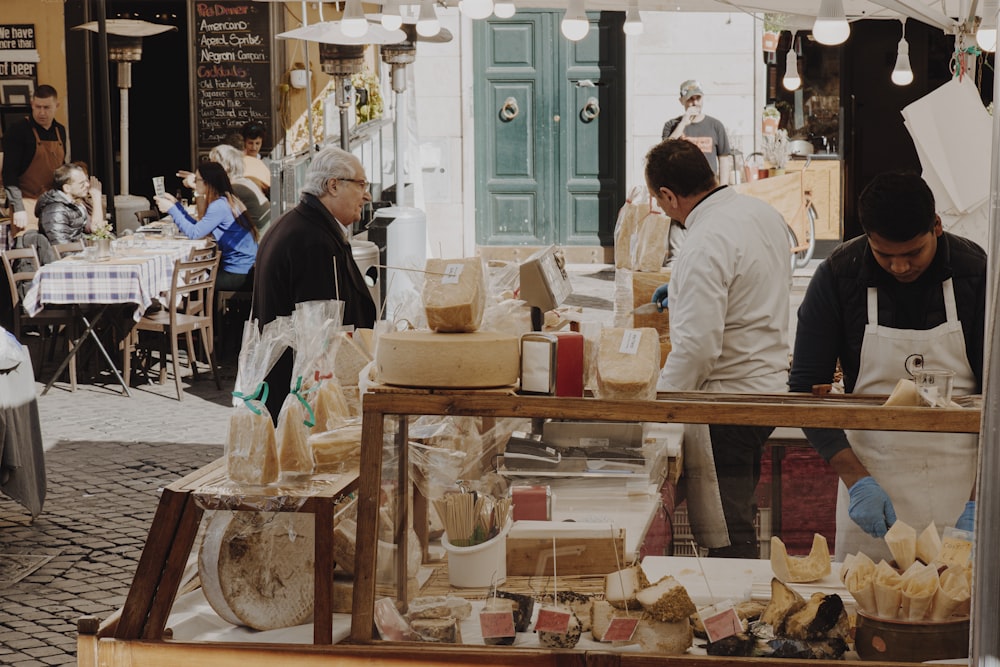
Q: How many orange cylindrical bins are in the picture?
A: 0